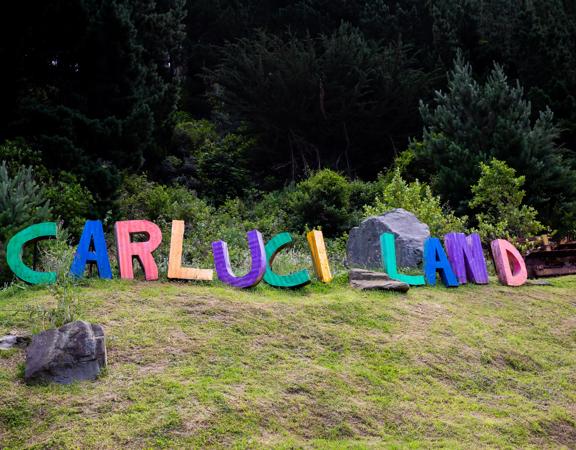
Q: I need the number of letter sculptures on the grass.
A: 11